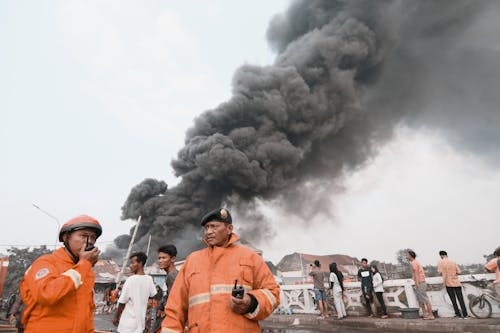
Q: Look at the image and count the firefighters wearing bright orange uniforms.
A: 2